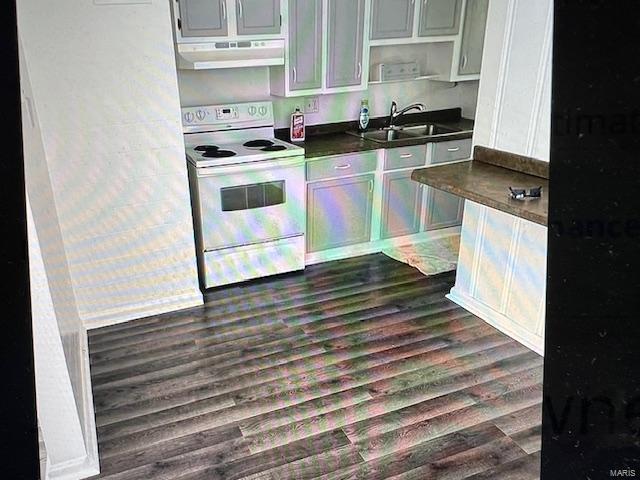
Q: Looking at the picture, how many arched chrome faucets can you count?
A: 1